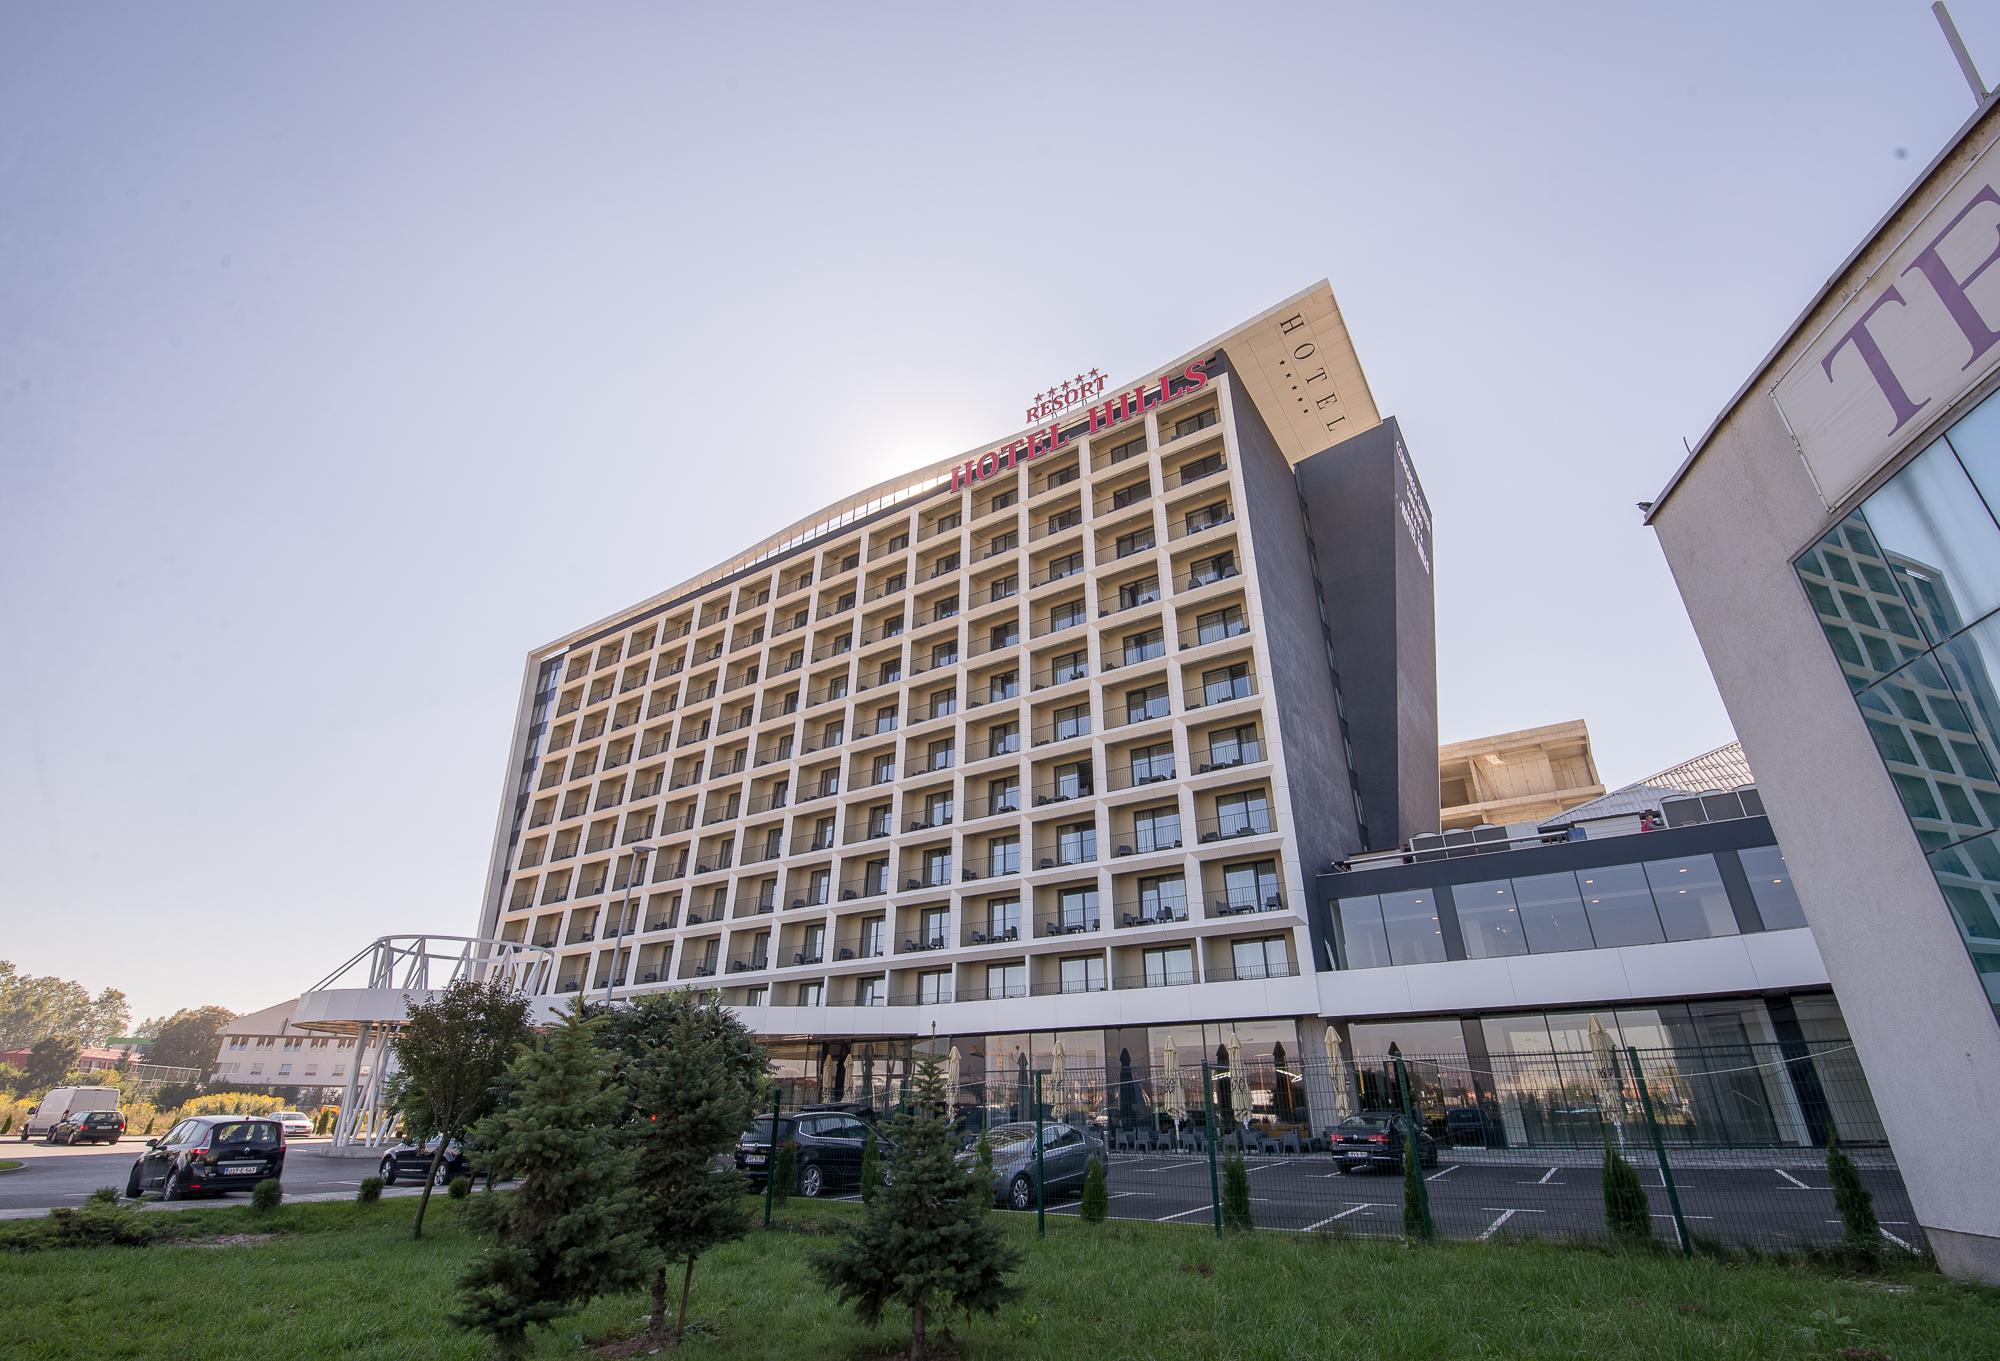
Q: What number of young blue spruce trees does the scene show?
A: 3